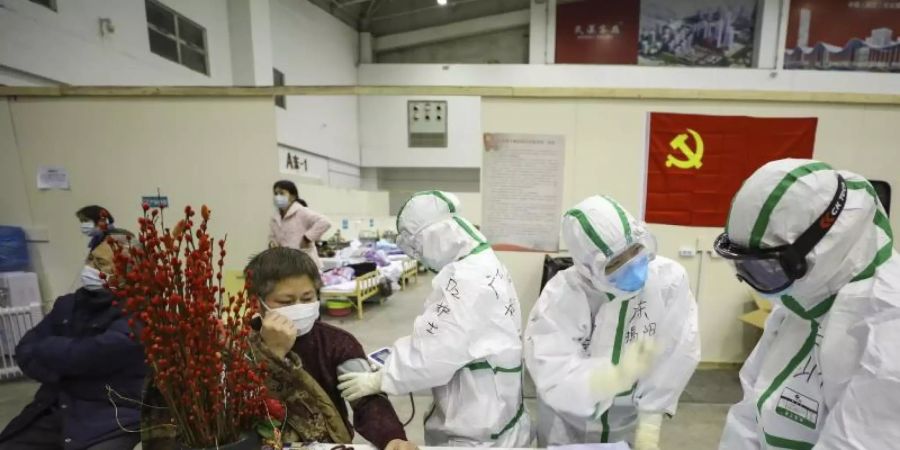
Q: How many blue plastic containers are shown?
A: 1